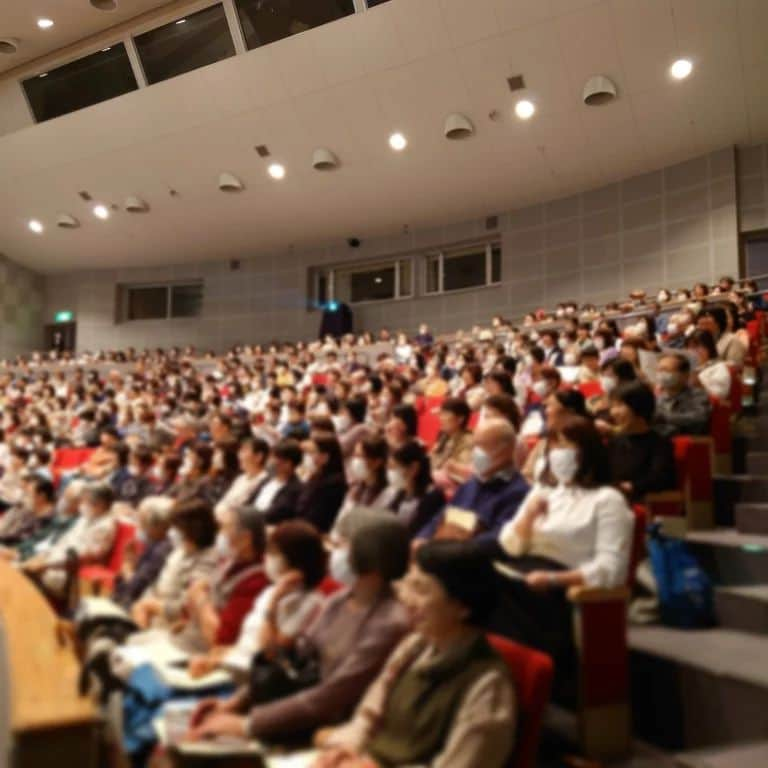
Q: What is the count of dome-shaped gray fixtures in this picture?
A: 6